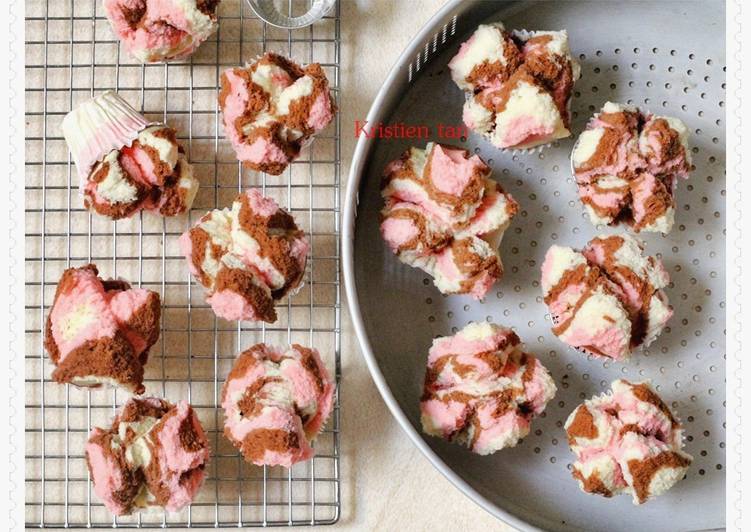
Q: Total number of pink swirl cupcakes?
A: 13